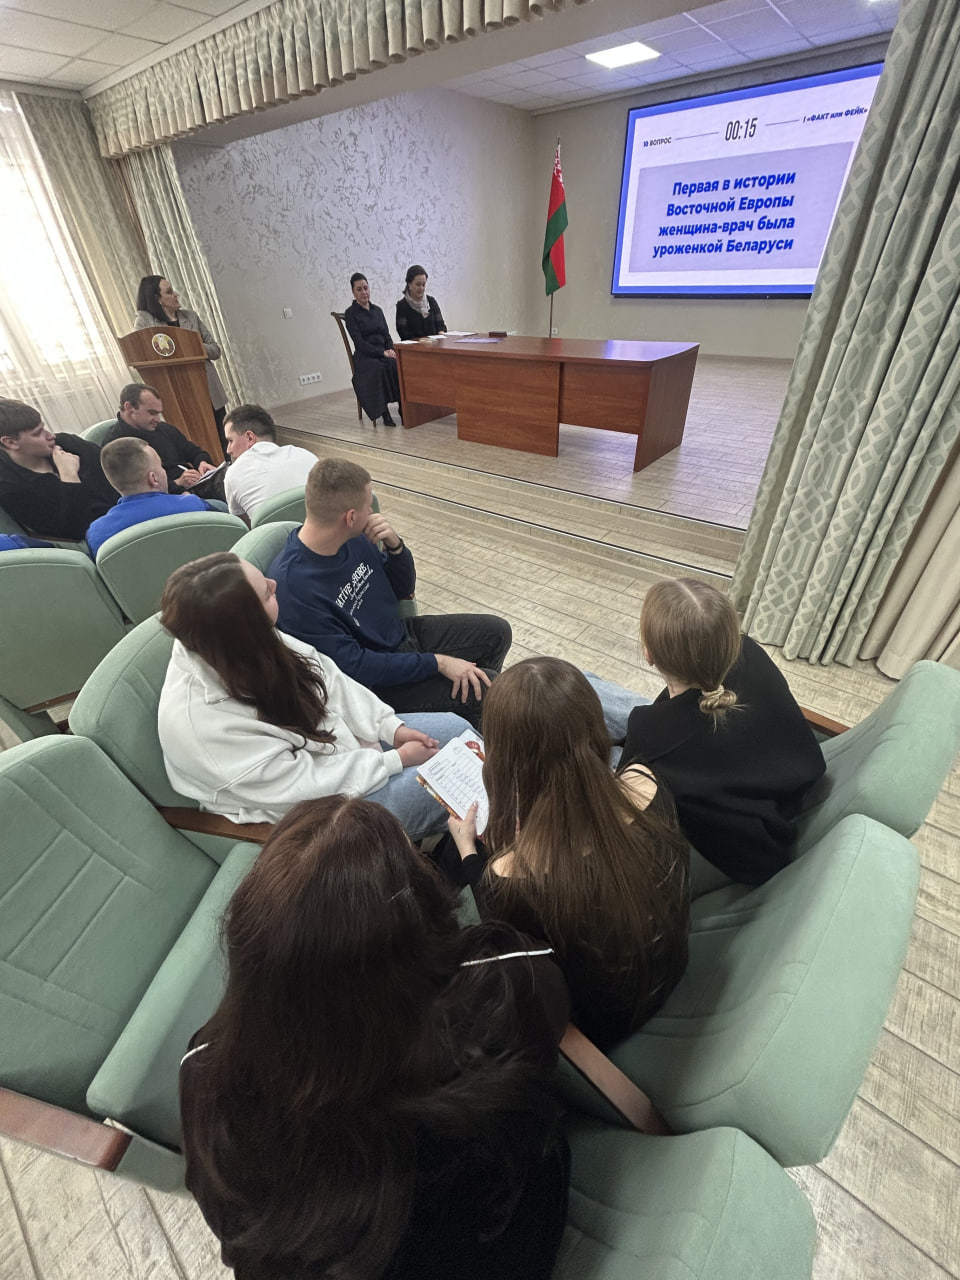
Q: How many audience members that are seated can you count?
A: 9